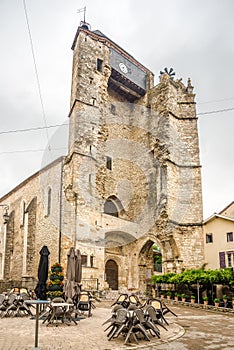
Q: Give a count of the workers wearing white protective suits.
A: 0